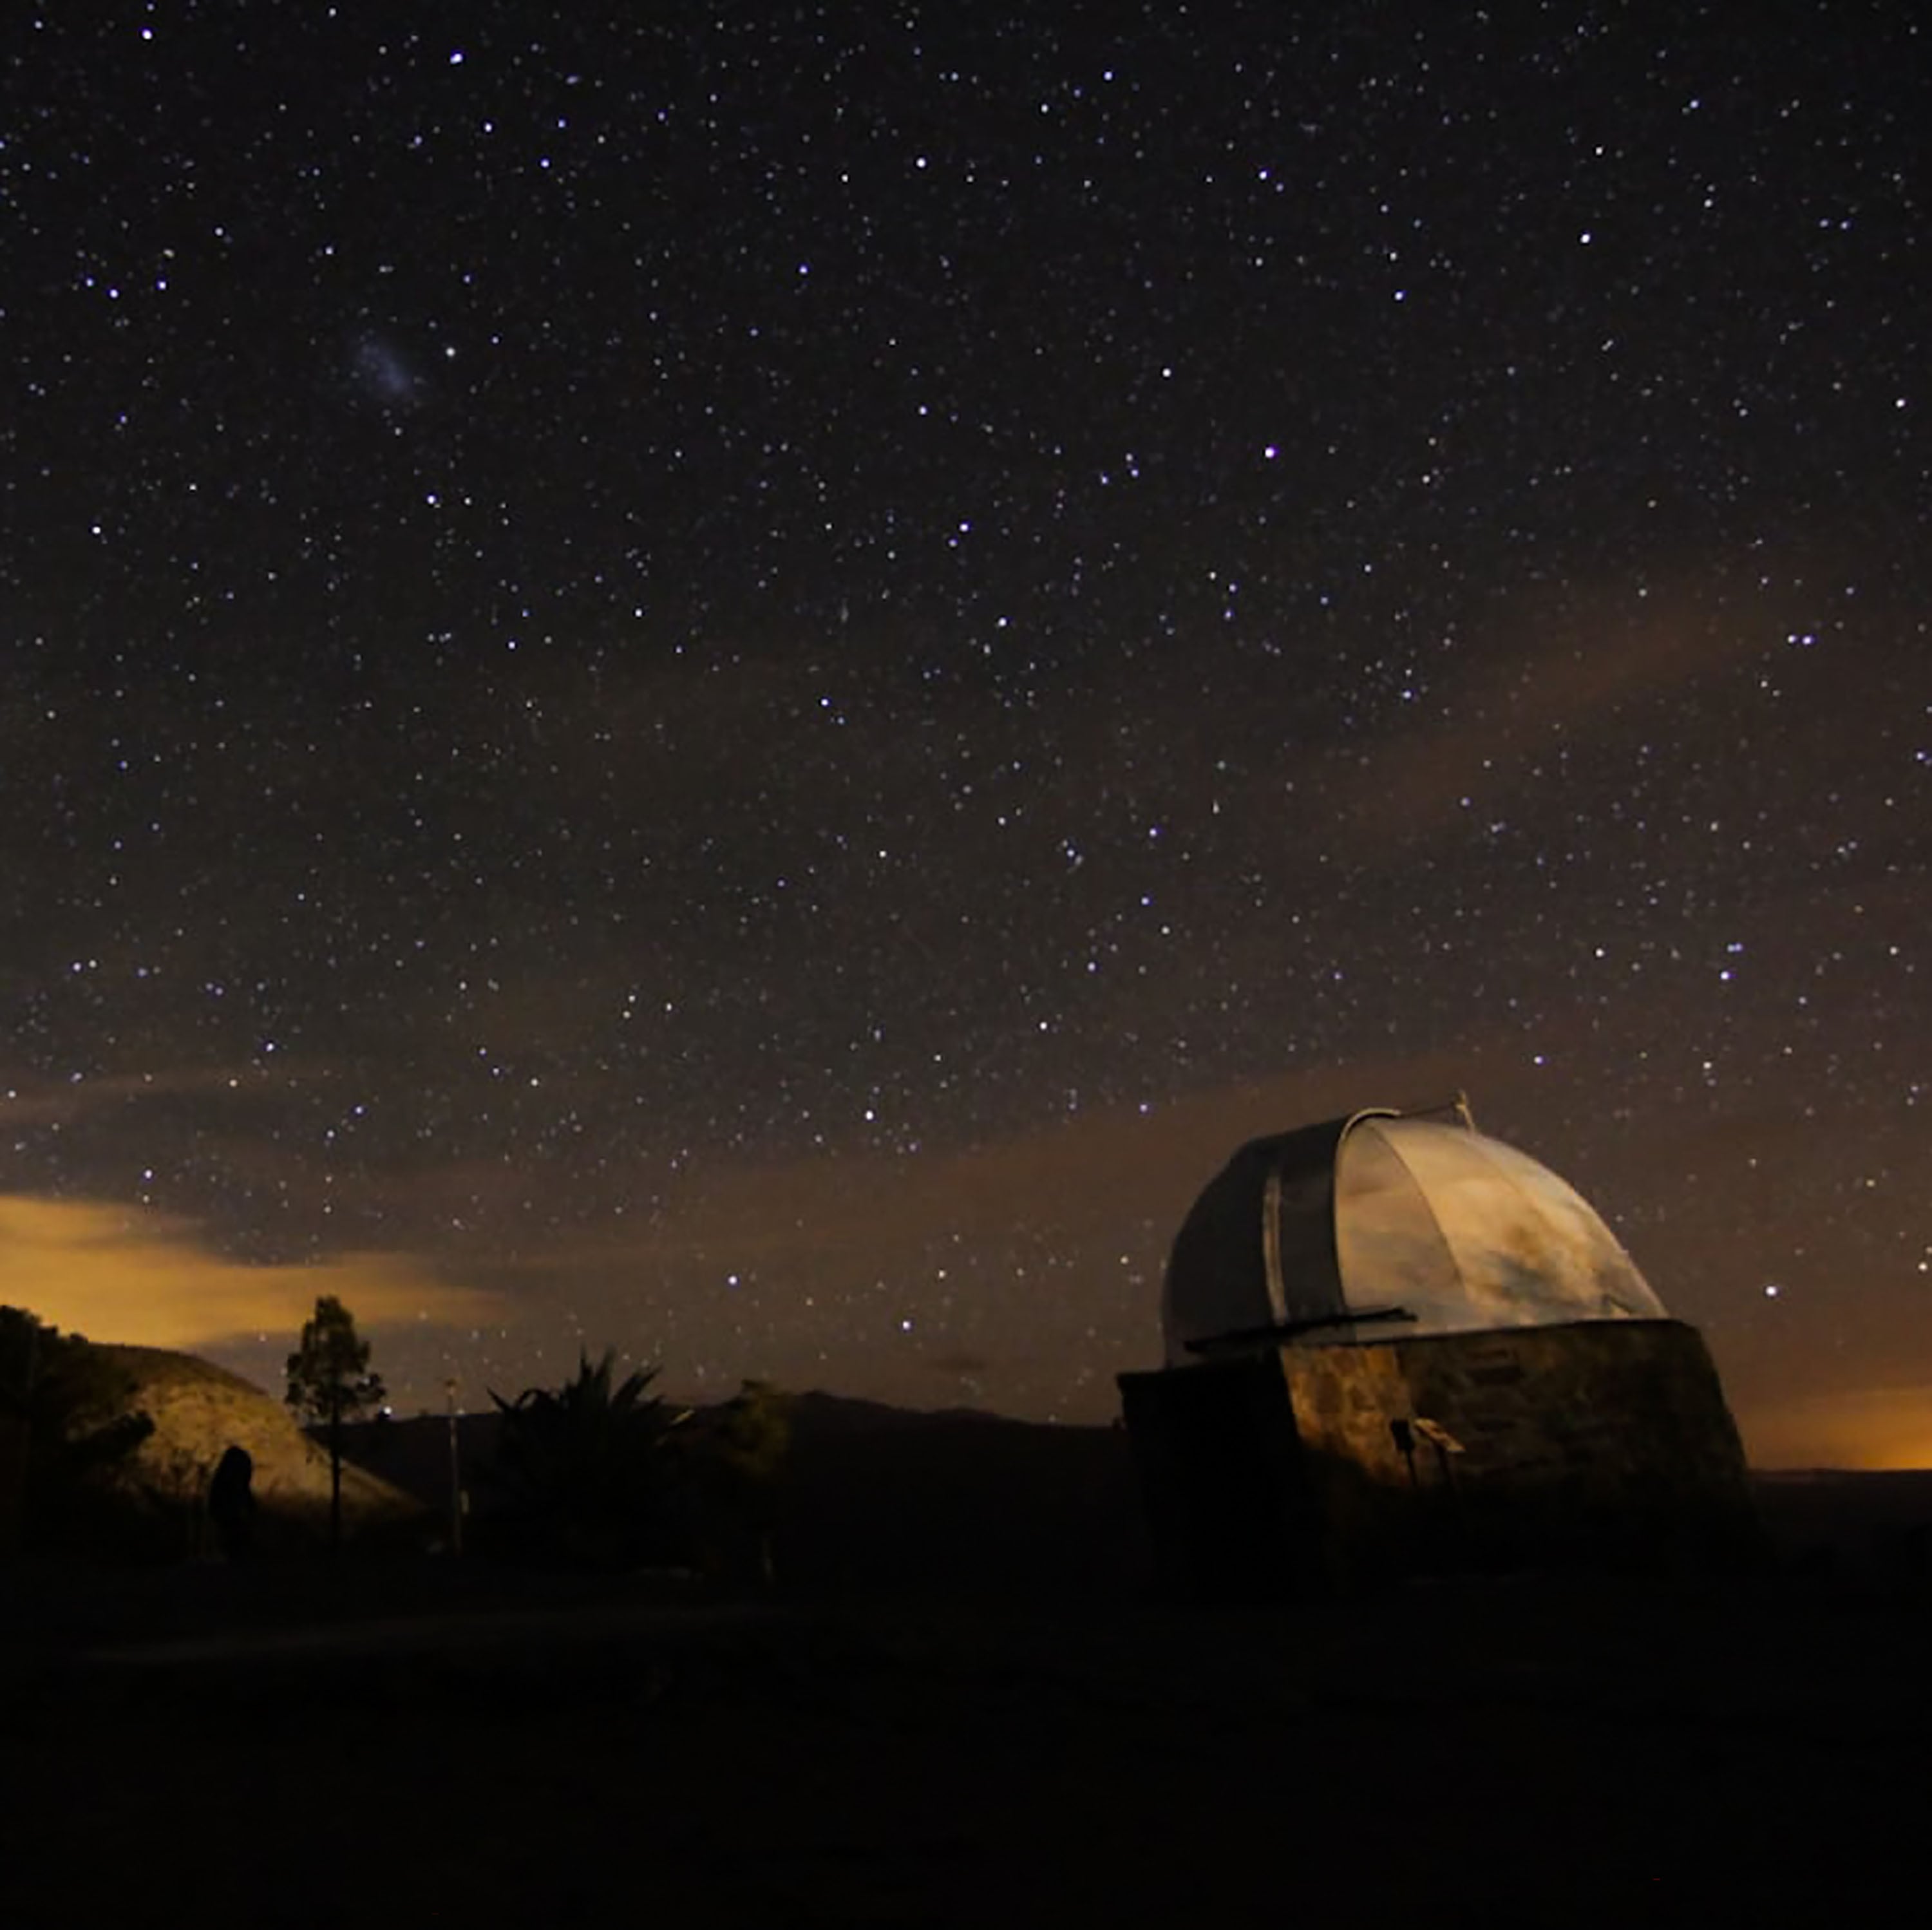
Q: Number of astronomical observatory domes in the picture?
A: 1